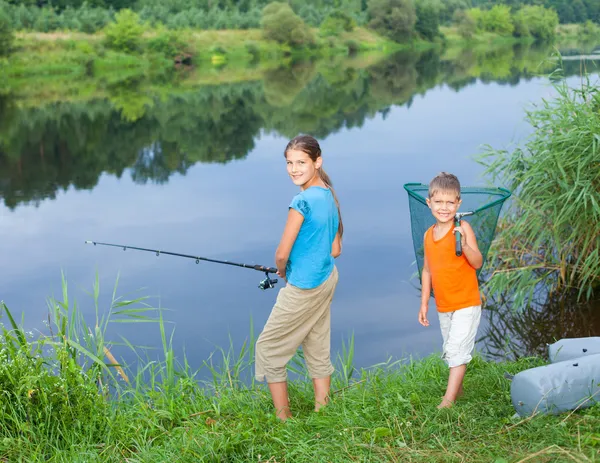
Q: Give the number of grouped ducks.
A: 0